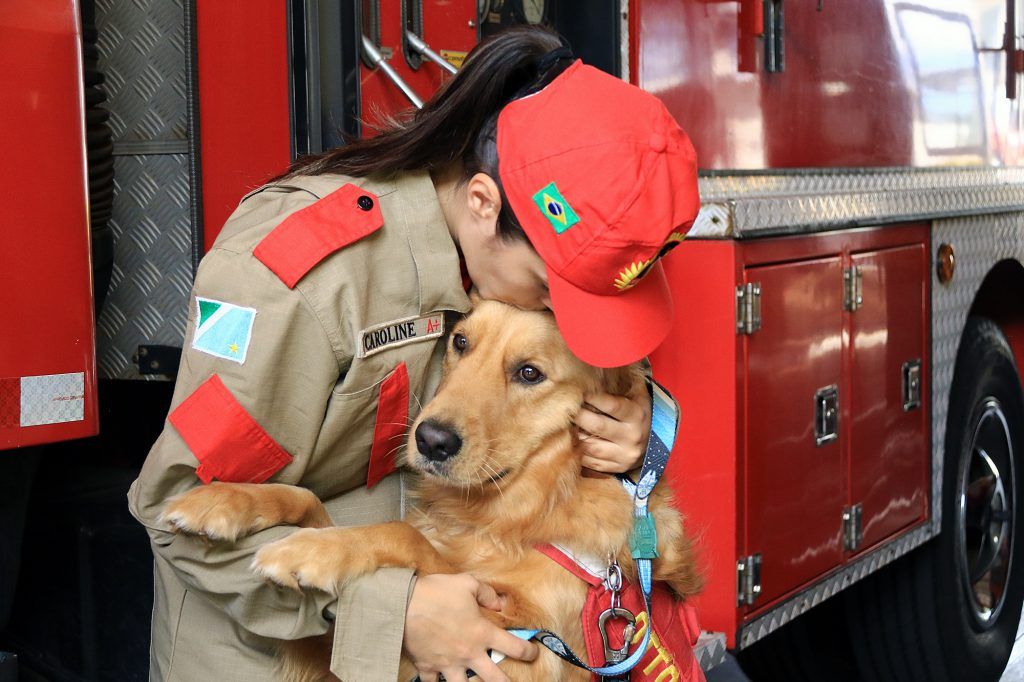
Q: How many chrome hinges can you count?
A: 4